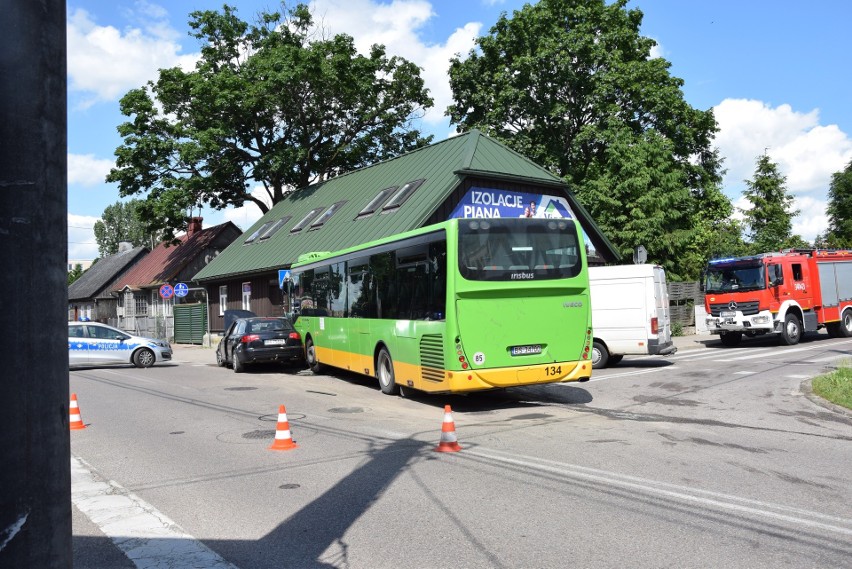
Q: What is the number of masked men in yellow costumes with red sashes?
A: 0